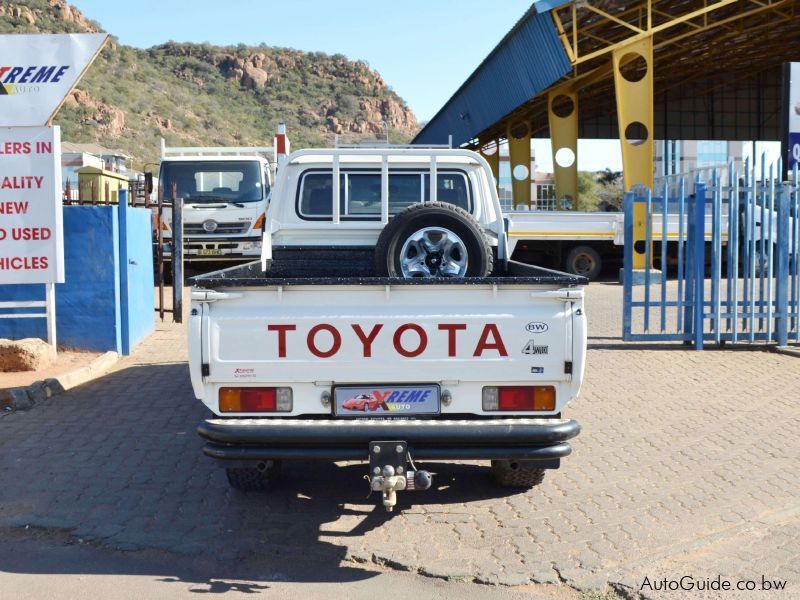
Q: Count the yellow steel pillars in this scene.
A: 4